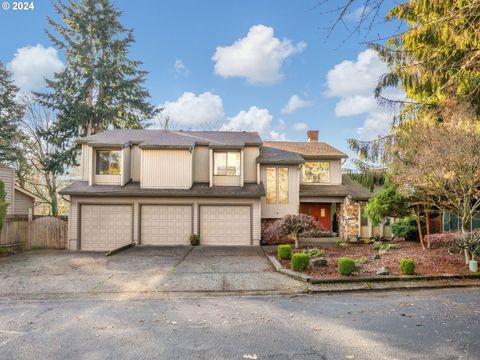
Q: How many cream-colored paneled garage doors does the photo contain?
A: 3